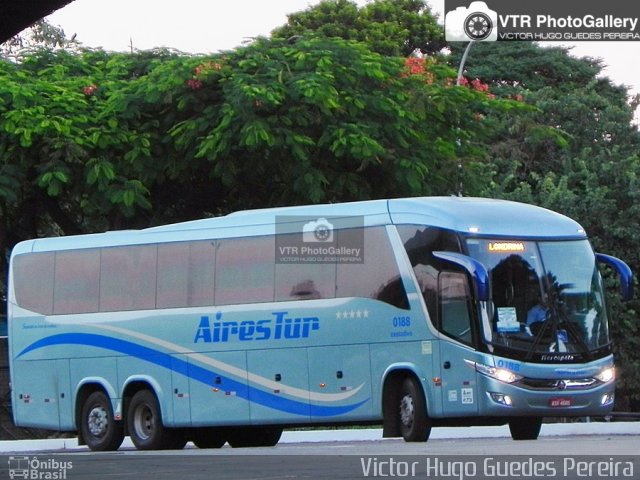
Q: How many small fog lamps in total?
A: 2